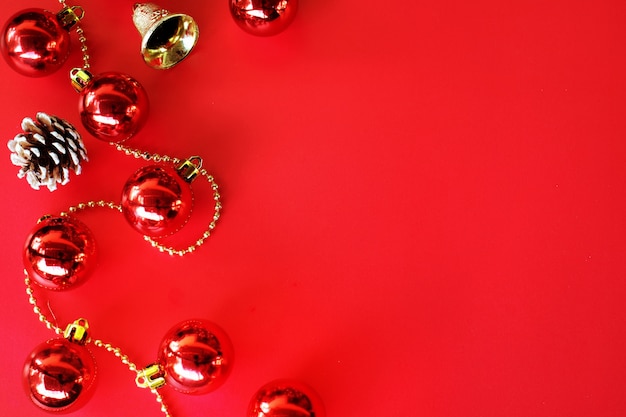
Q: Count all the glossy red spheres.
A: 8